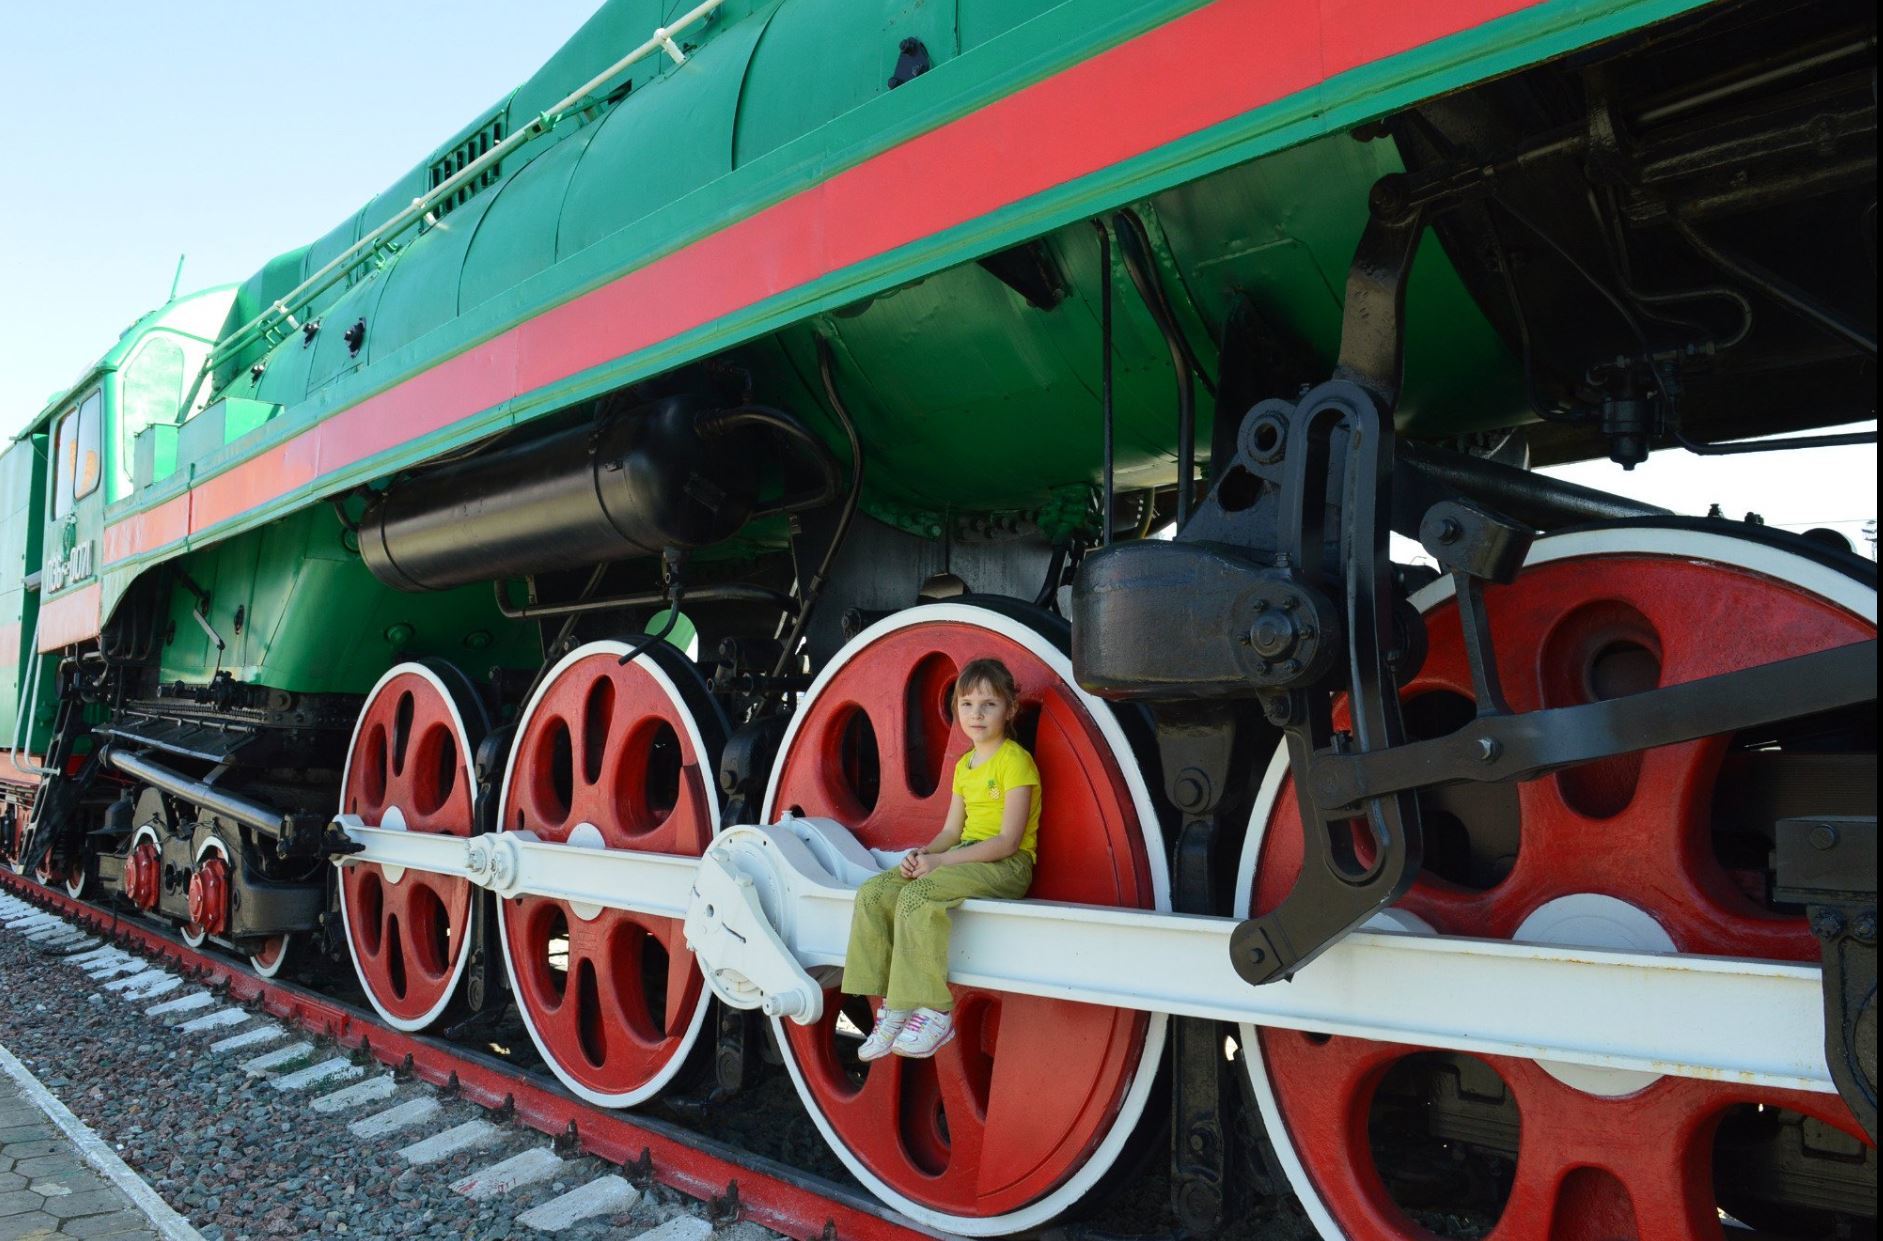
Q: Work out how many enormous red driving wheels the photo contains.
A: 4